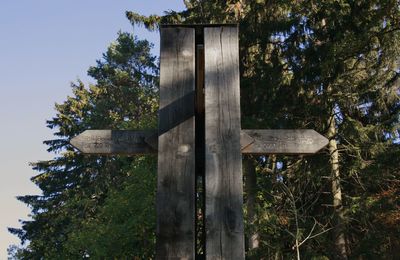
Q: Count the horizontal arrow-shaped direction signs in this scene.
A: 2